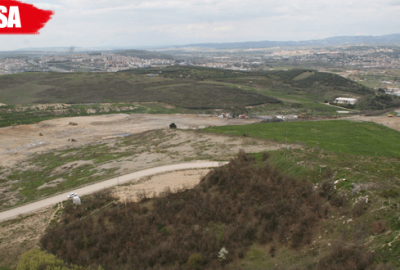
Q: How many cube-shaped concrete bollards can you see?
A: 0